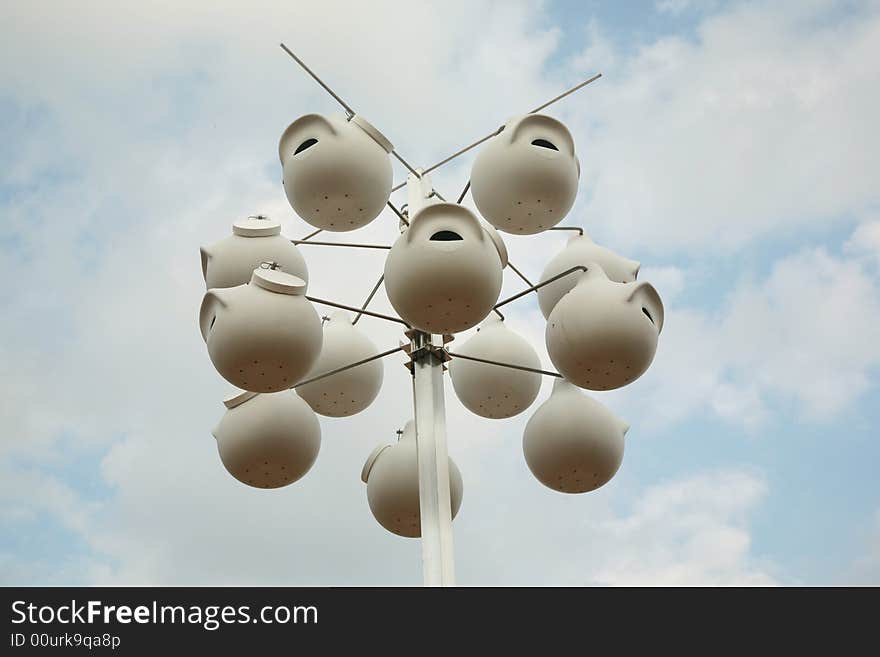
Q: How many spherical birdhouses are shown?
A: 12